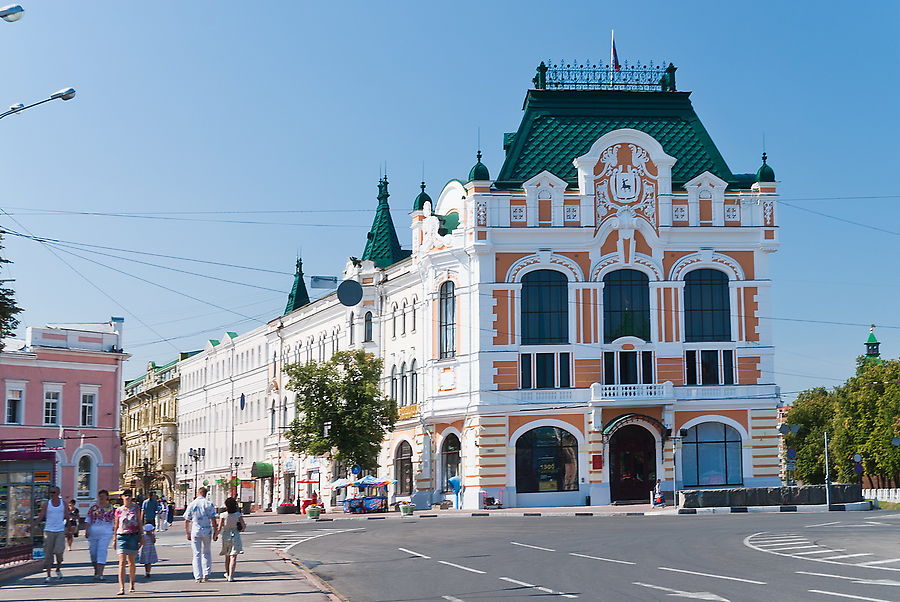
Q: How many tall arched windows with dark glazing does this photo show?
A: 3